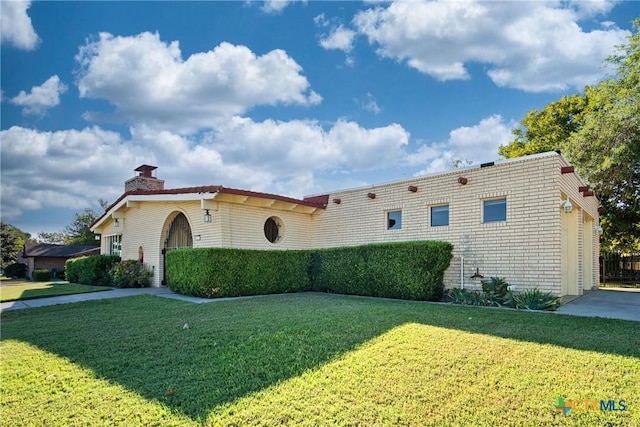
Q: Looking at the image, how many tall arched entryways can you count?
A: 1